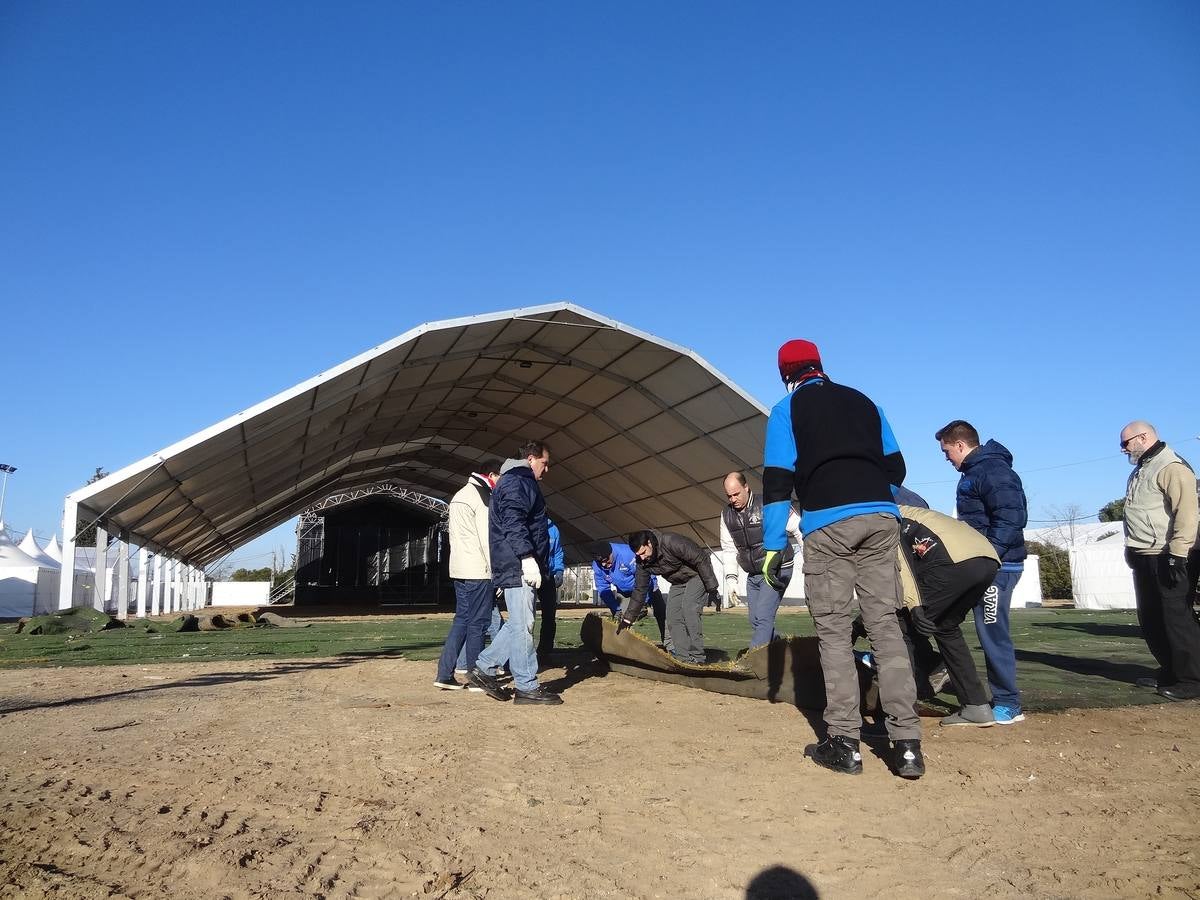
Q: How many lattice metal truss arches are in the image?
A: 1